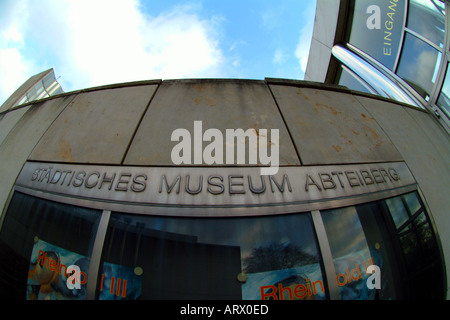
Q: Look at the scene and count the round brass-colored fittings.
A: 4